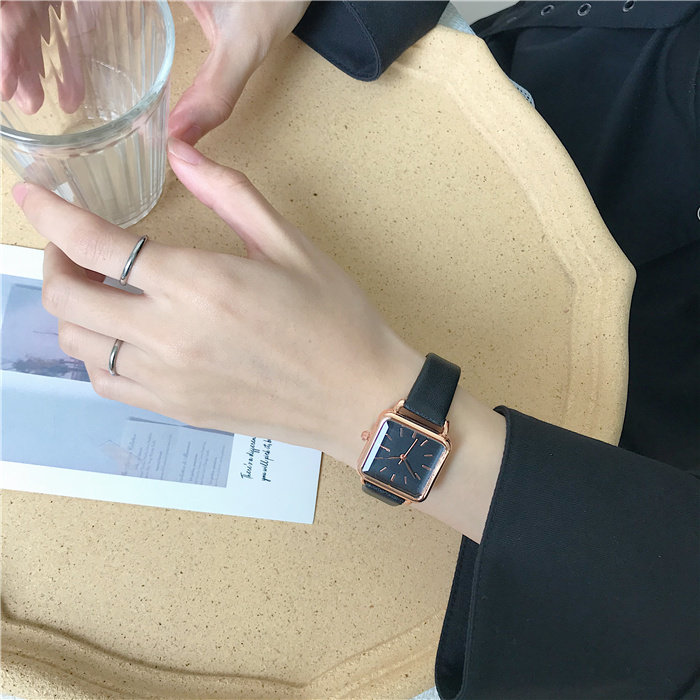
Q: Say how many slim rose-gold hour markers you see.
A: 12